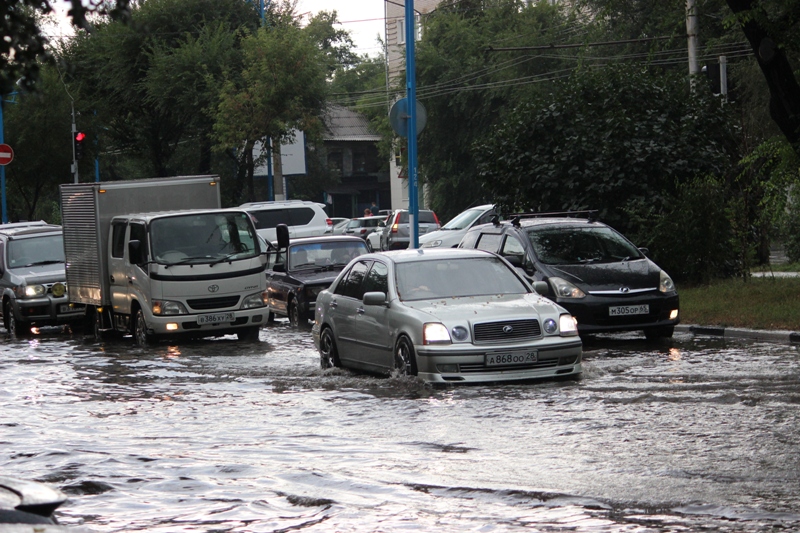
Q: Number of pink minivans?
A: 0